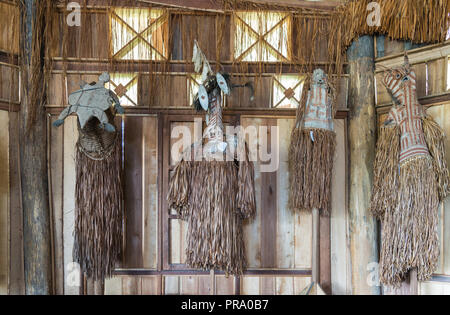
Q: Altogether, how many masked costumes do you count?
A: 4